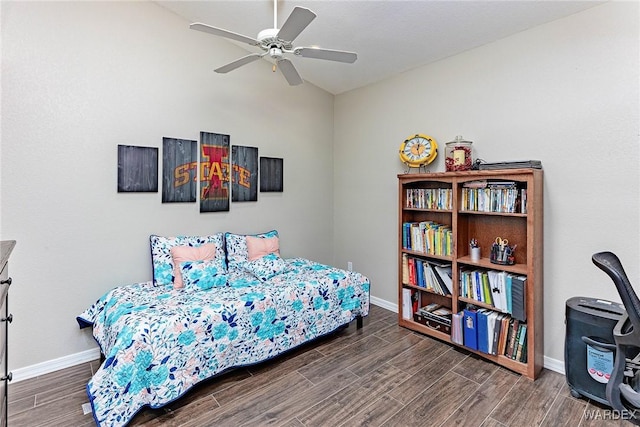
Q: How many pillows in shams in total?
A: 2